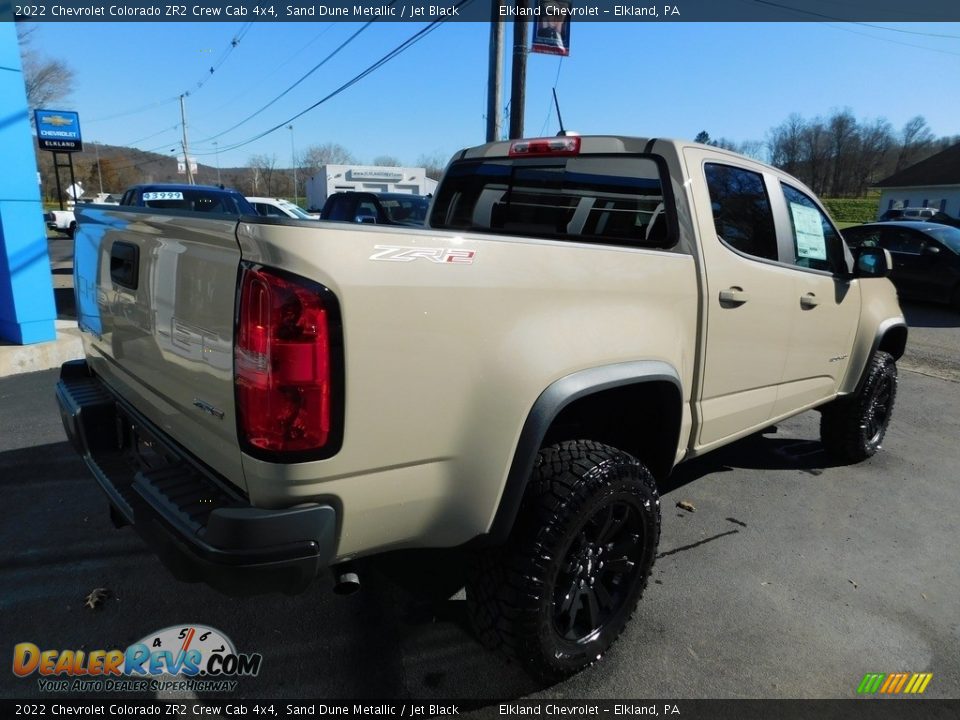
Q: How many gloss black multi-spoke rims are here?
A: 2